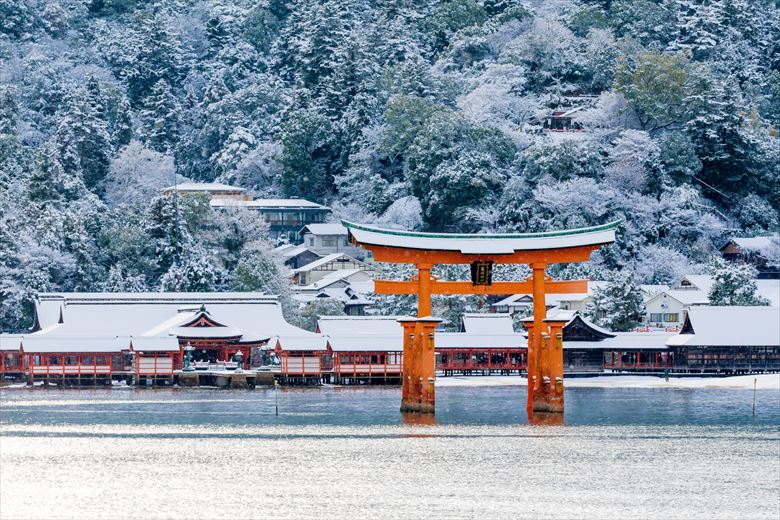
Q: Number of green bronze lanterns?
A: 3